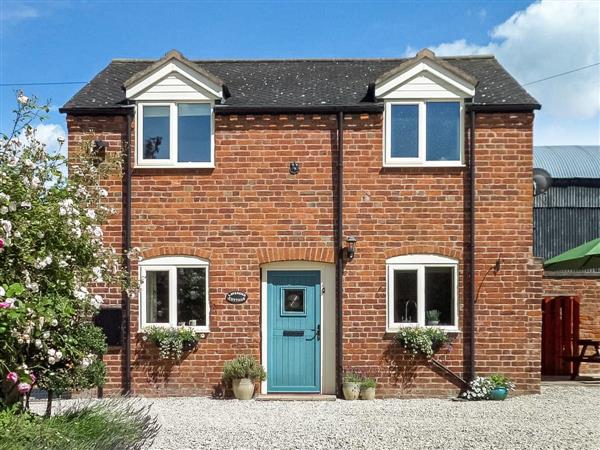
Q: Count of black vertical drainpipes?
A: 3